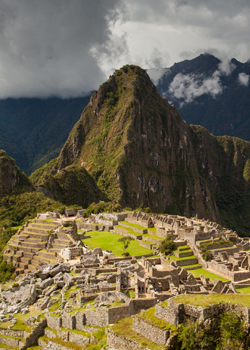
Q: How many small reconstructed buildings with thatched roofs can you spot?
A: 2